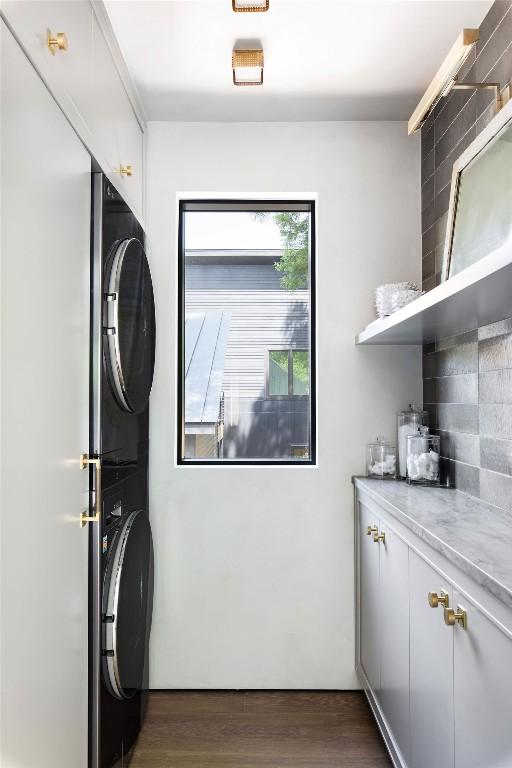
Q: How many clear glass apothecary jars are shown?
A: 3